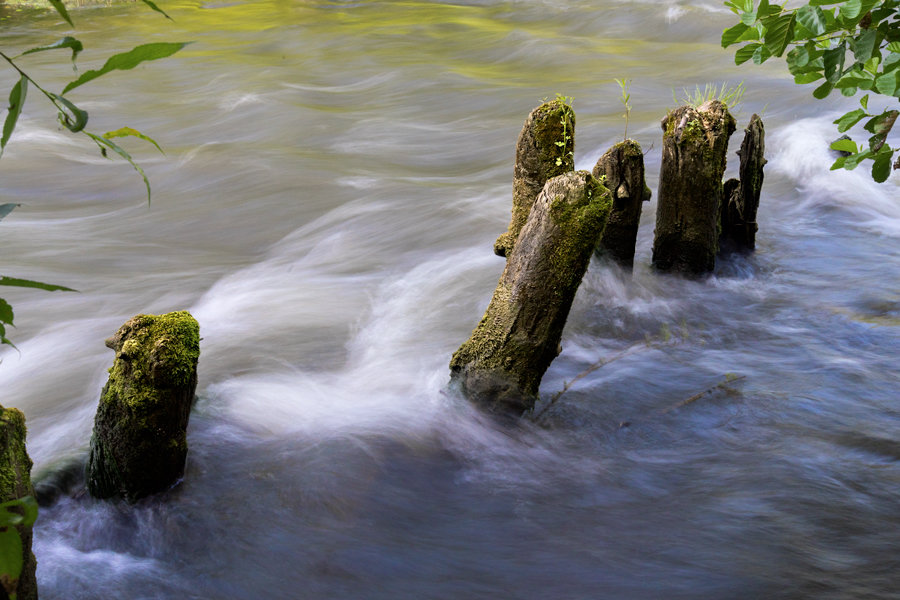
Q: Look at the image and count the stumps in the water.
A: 7